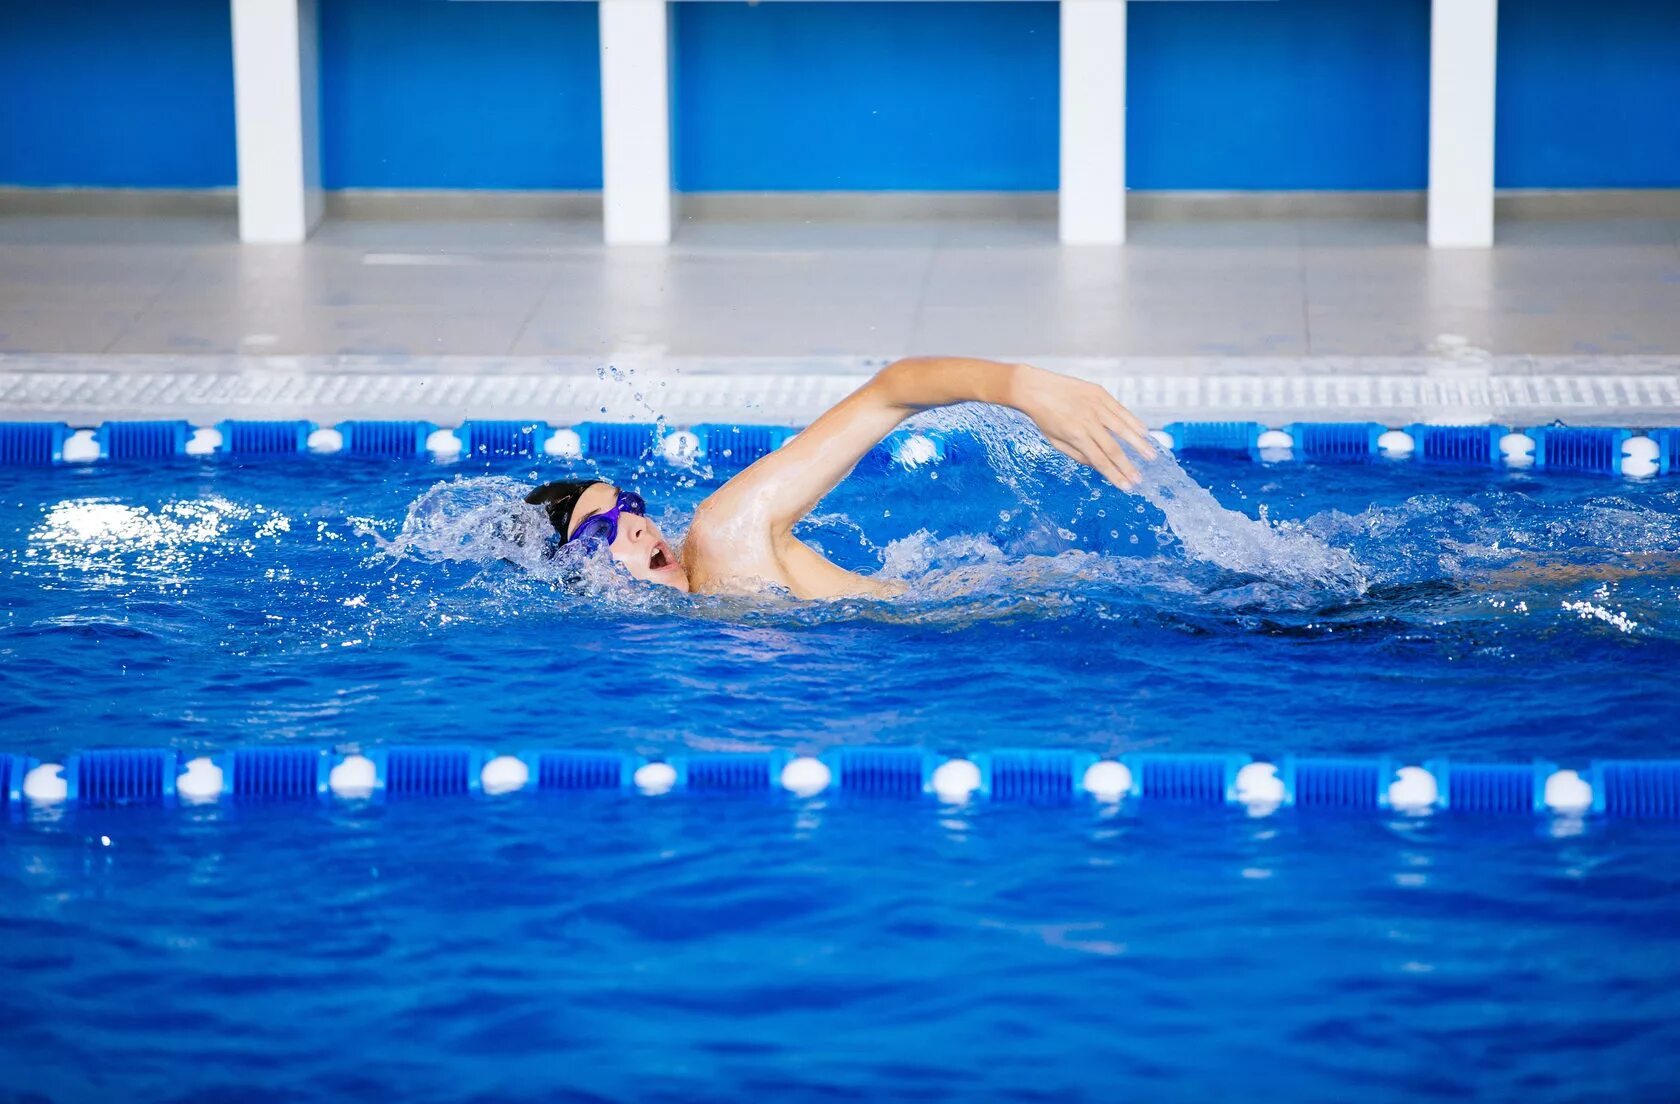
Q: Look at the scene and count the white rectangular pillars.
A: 4